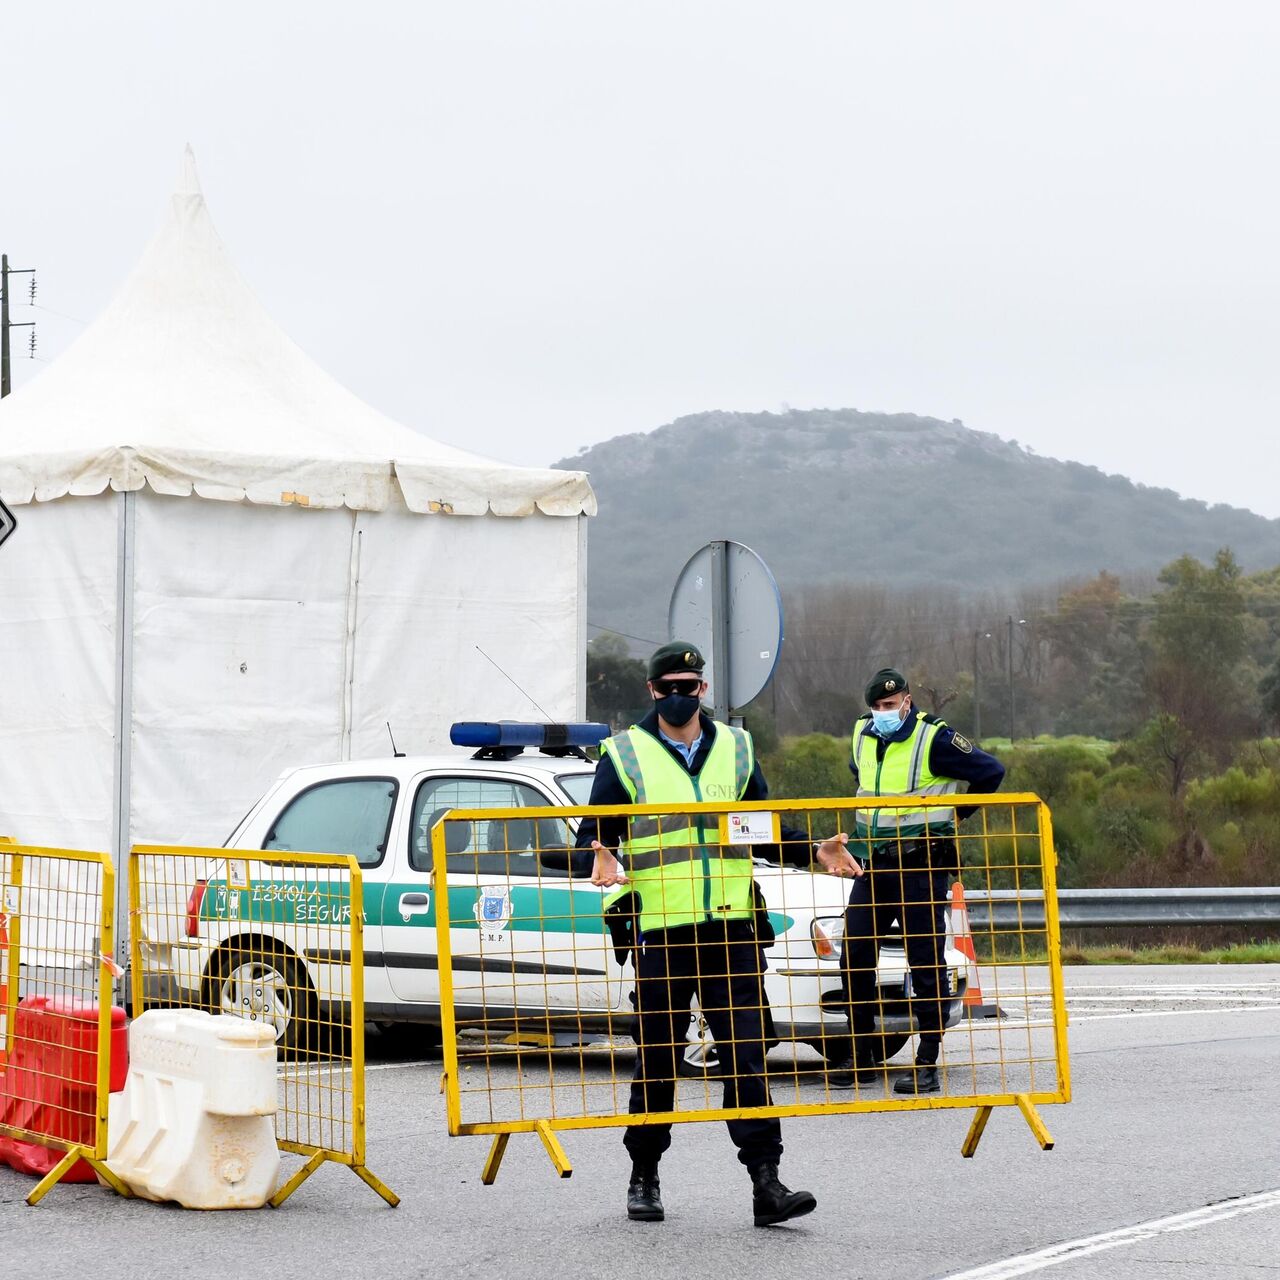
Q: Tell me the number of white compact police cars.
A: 1